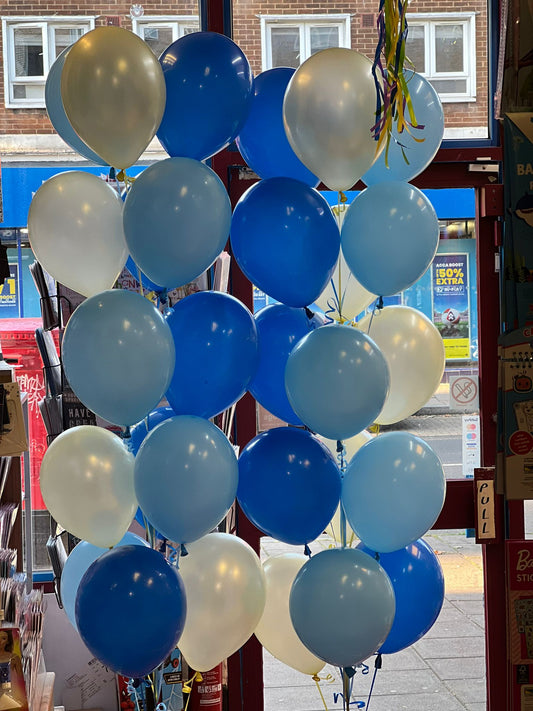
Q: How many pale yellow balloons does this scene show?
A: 9